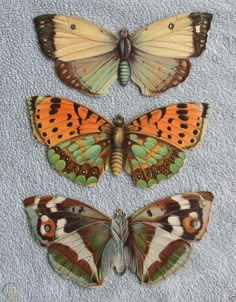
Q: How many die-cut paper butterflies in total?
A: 3